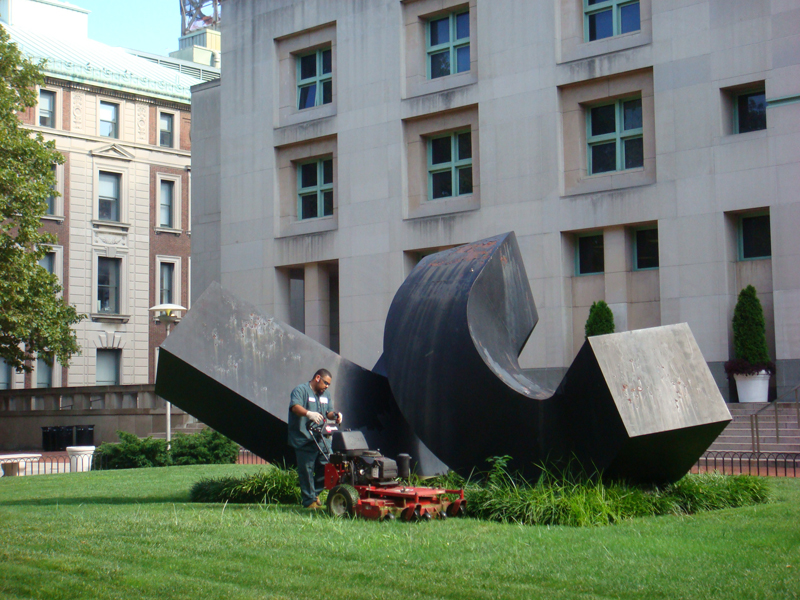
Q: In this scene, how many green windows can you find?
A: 10